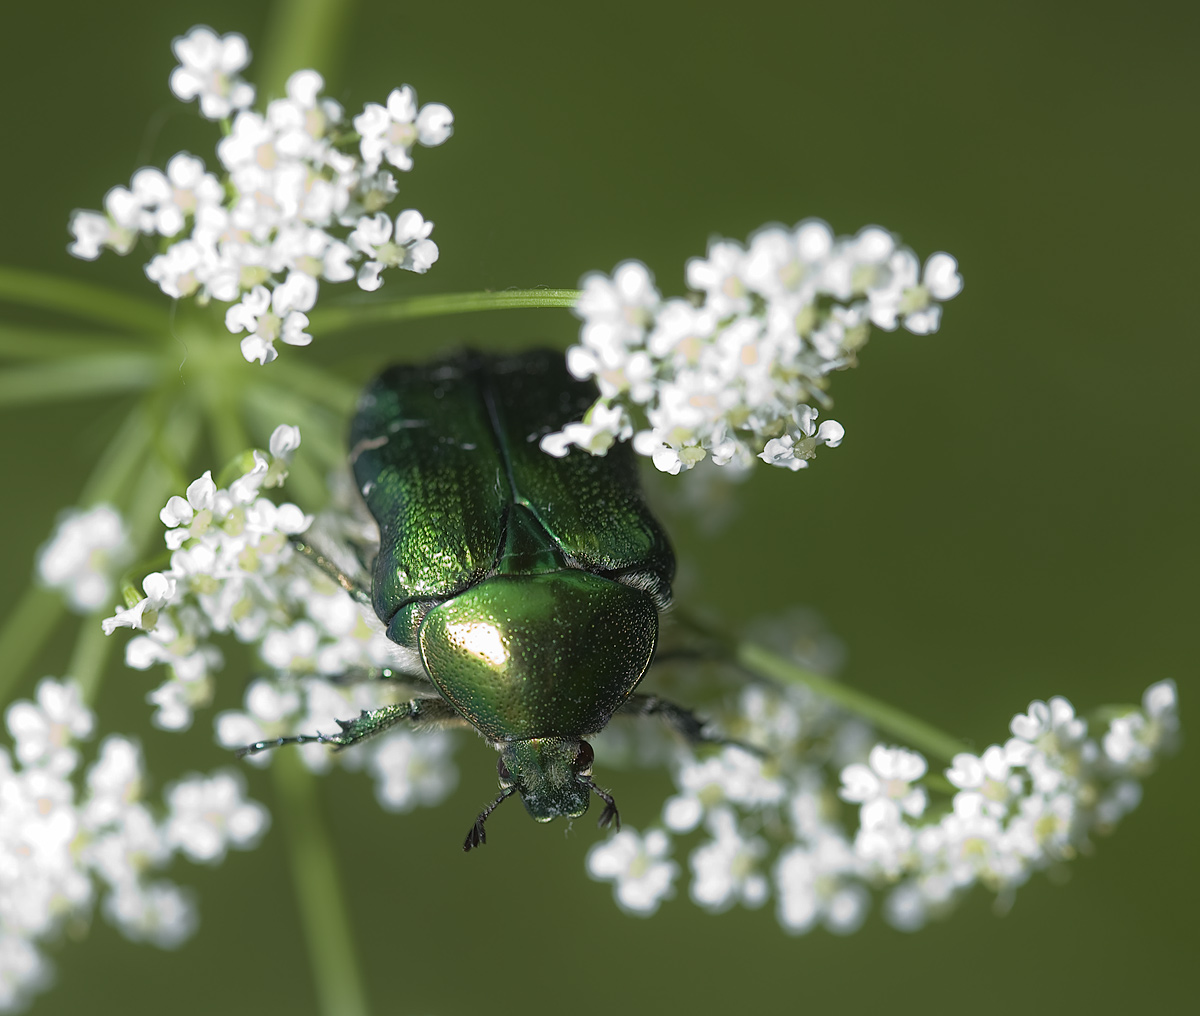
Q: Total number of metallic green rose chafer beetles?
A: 1